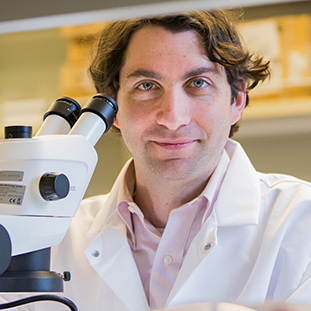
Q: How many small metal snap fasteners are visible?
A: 2